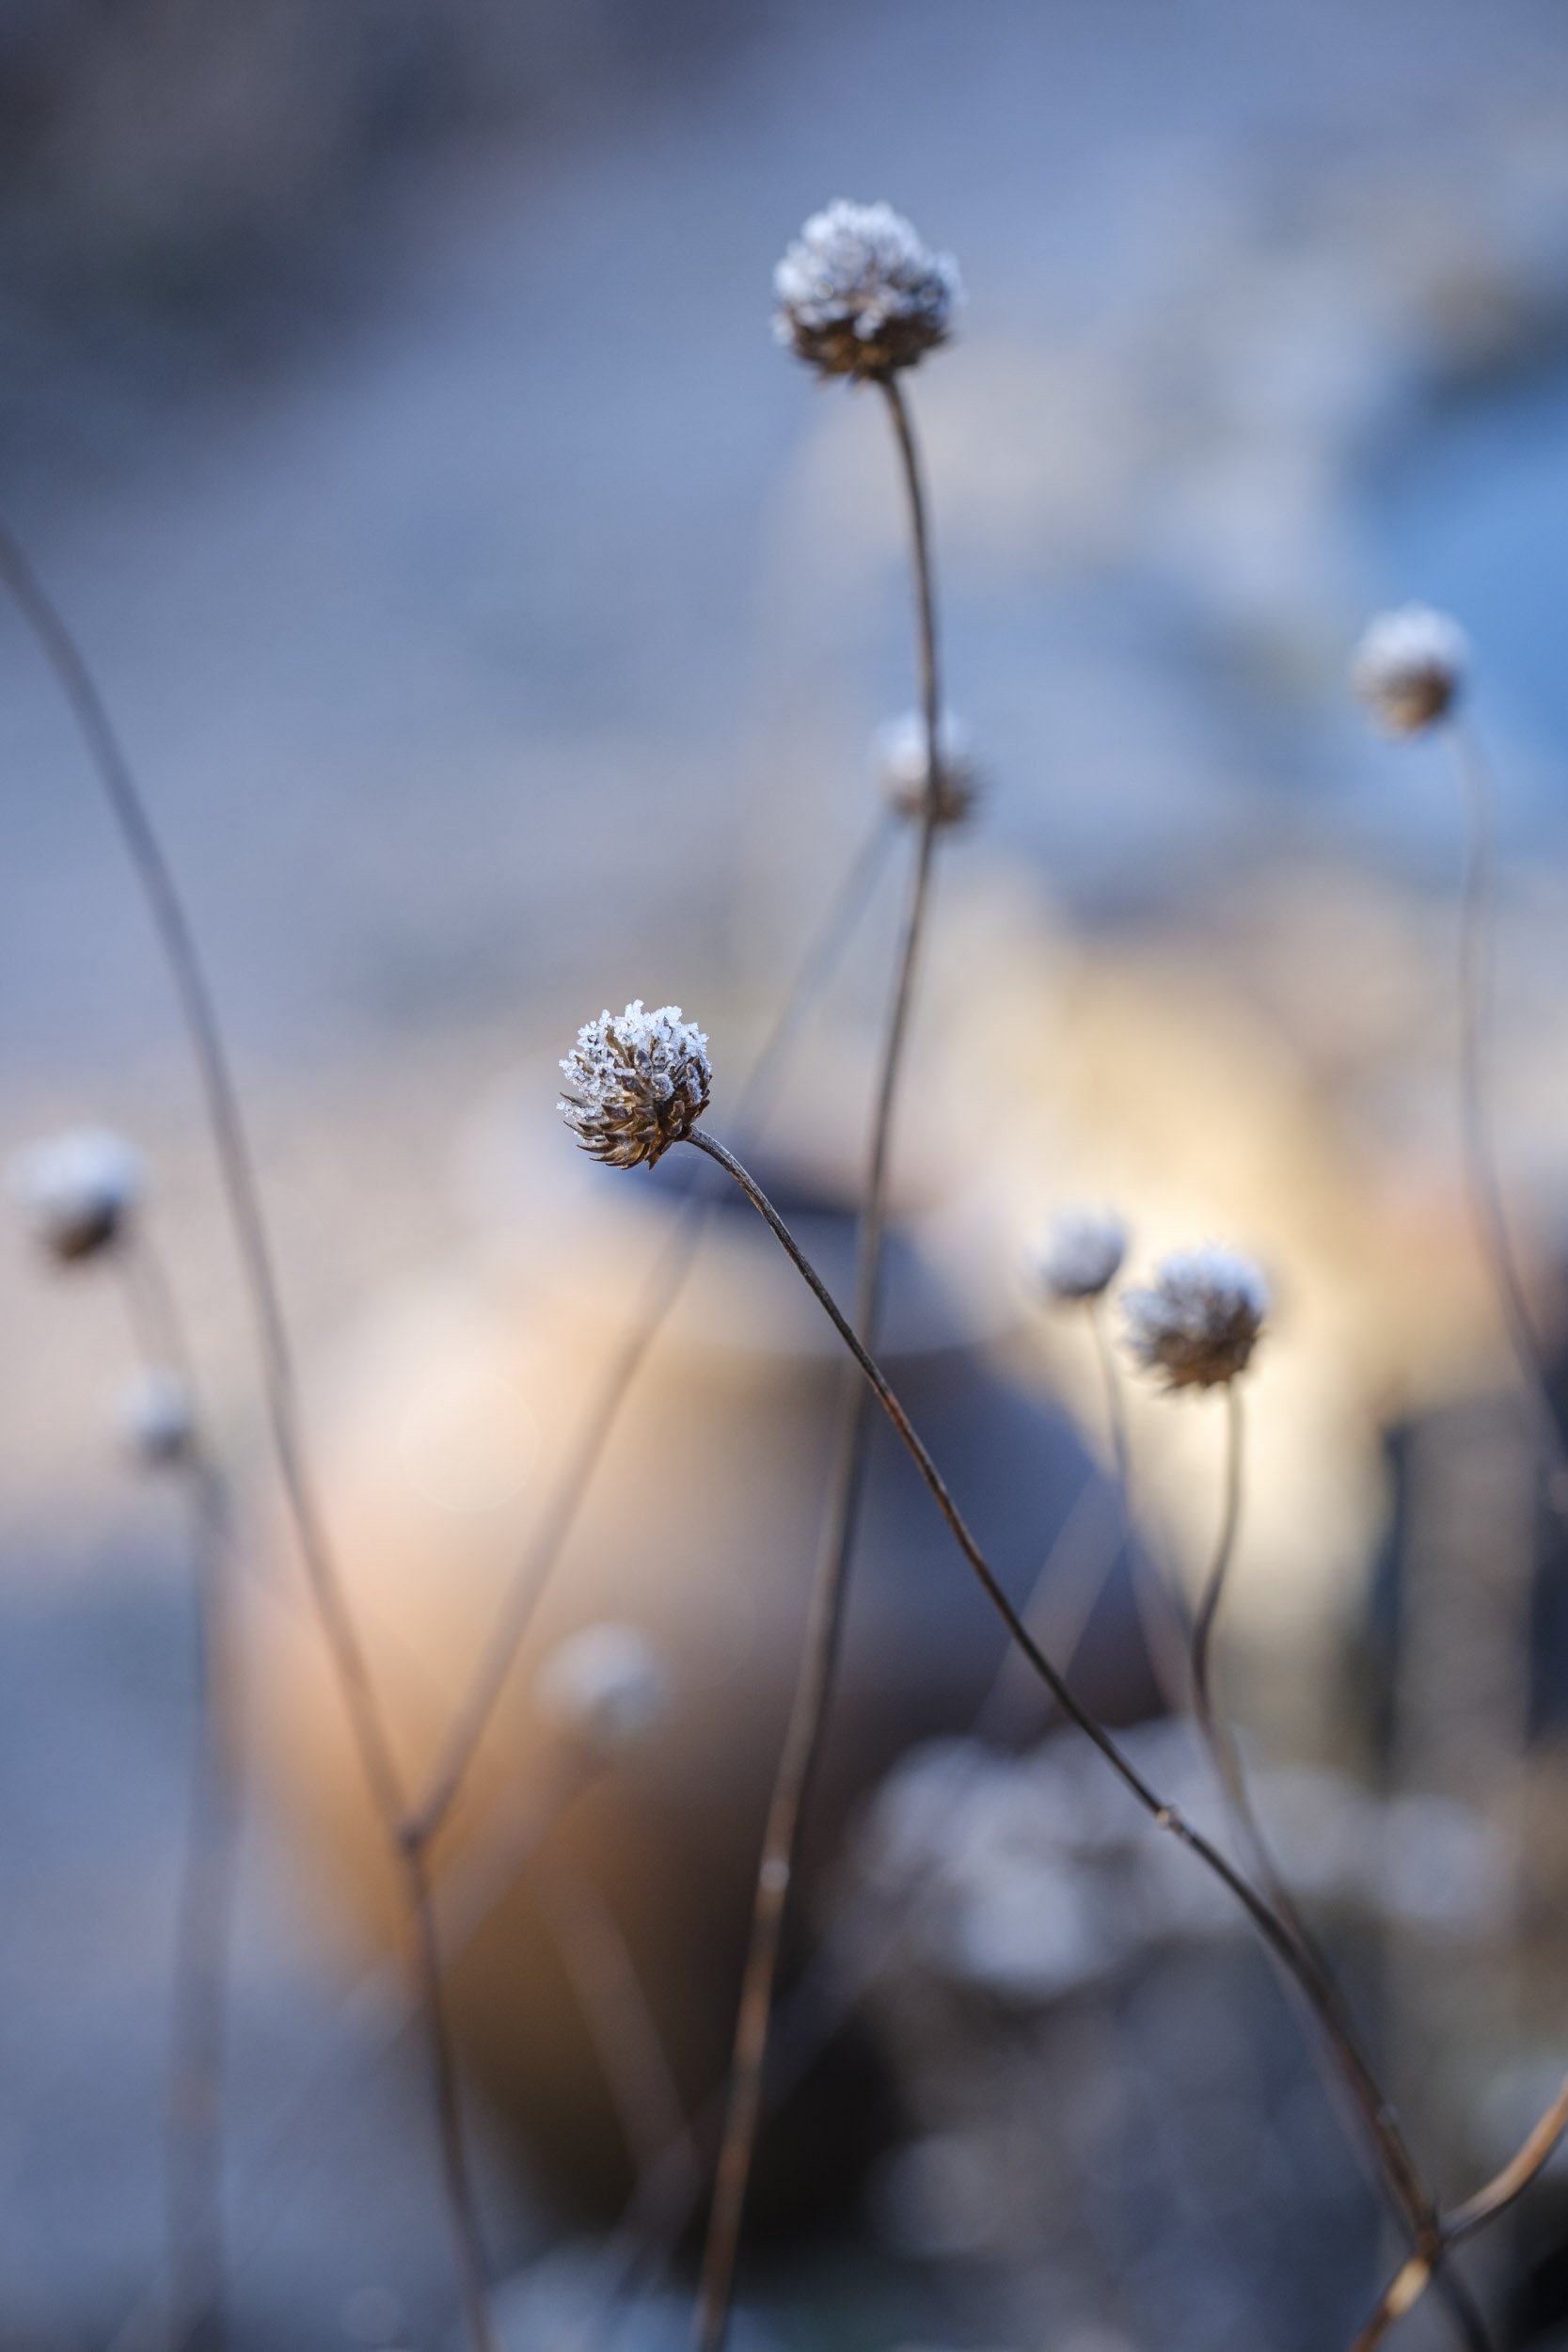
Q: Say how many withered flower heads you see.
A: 9